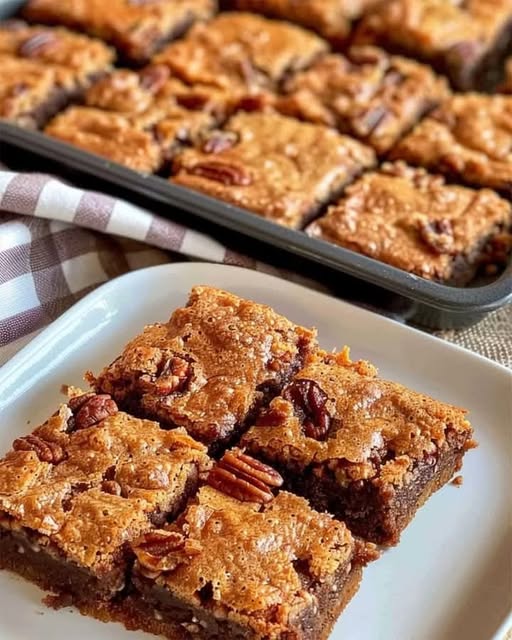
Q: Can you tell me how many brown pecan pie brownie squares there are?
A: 14